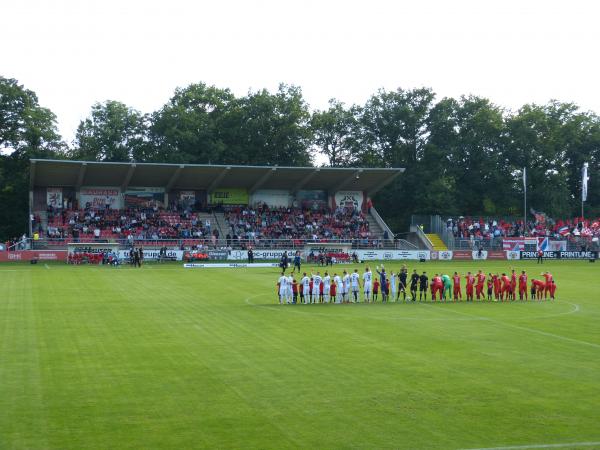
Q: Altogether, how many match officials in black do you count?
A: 3